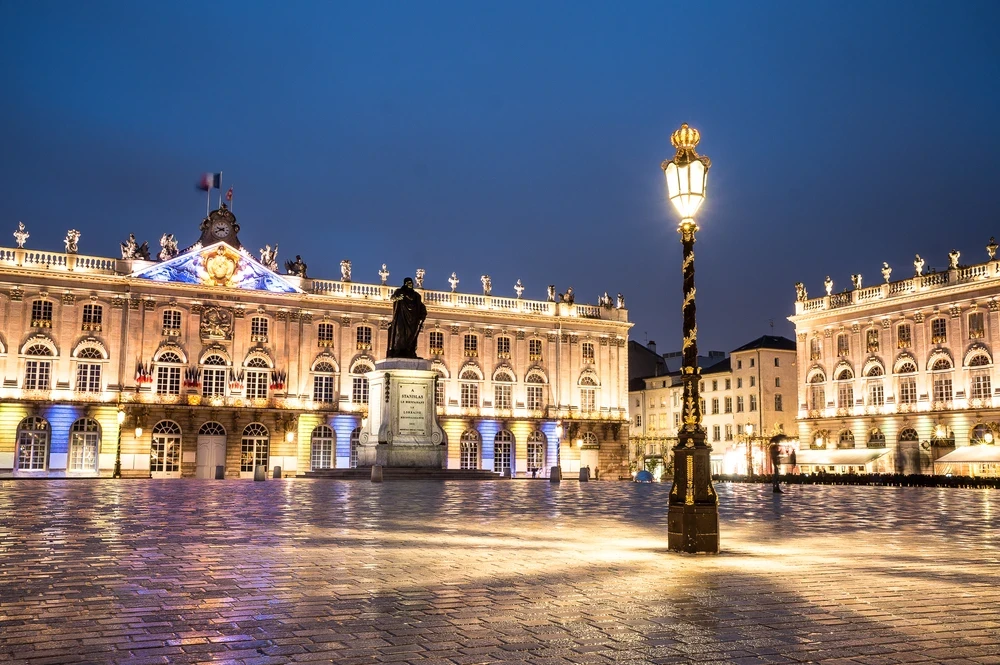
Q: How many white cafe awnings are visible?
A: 2